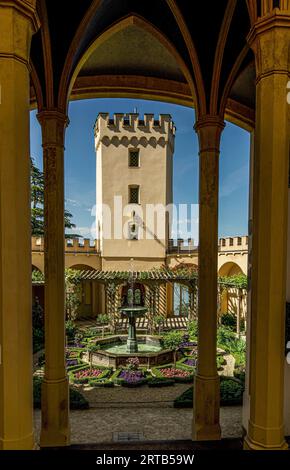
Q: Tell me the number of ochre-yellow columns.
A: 4